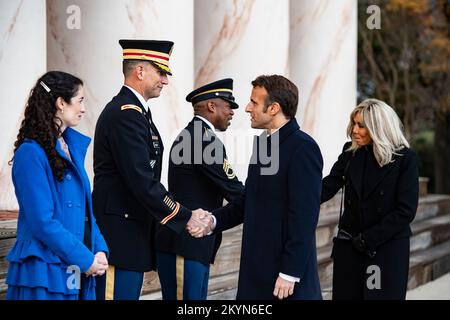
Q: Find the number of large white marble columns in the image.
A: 4